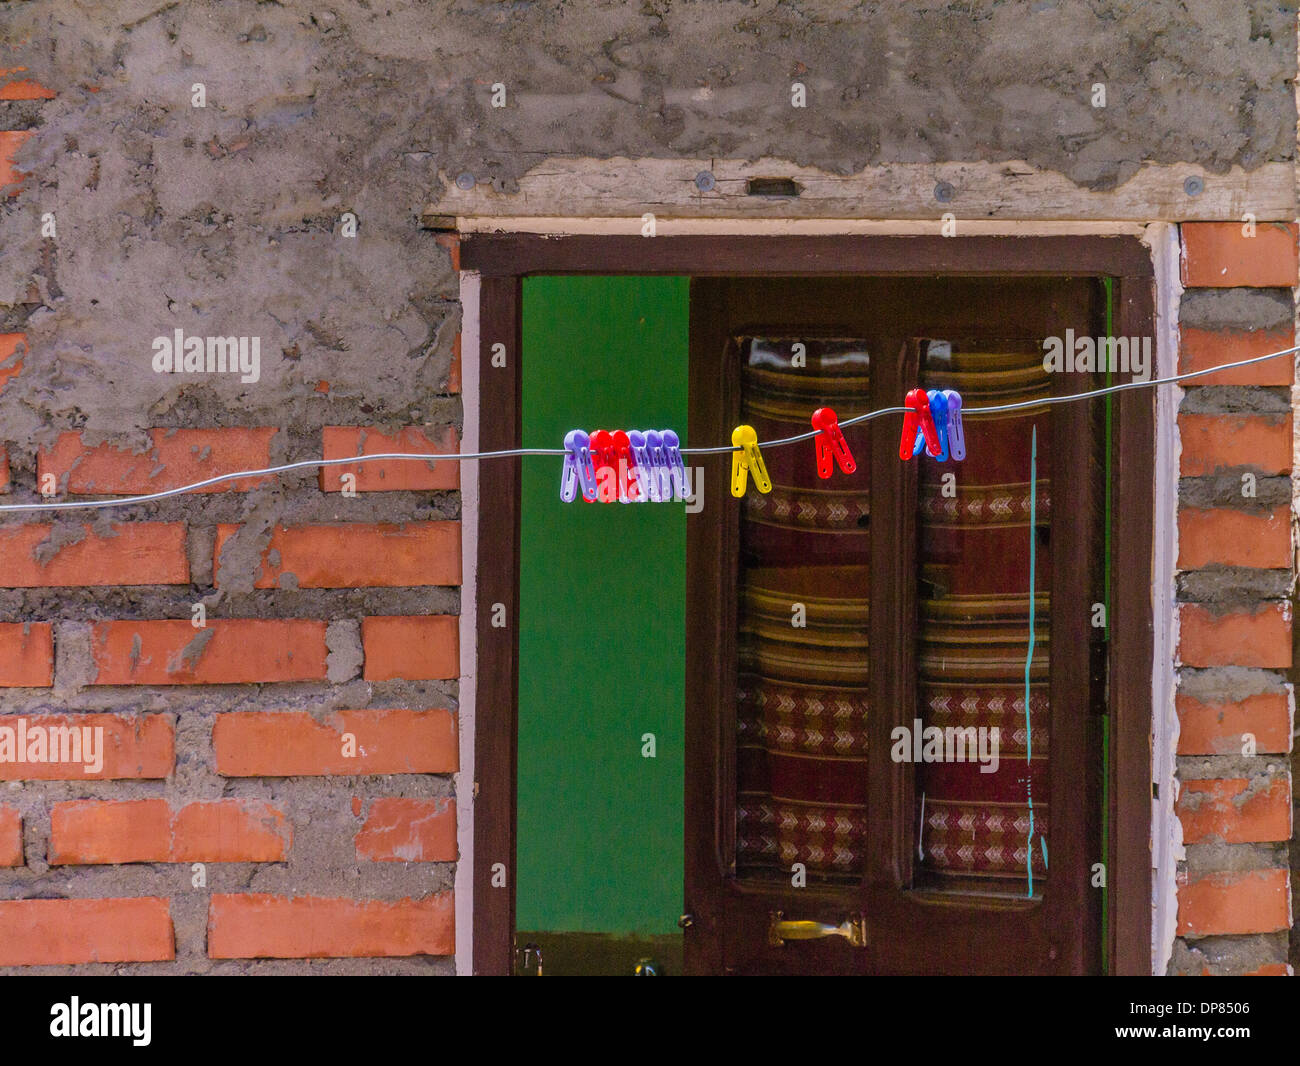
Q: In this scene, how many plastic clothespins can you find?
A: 11